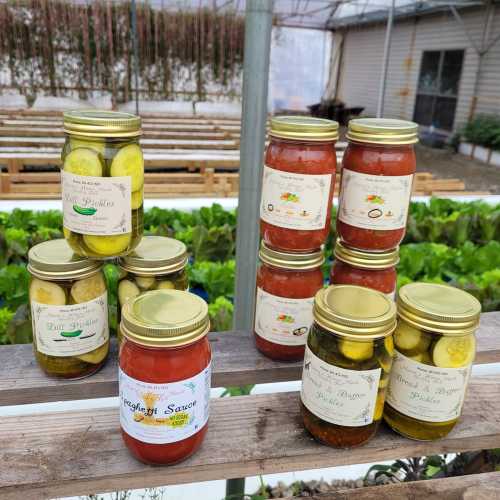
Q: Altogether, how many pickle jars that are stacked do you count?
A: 3